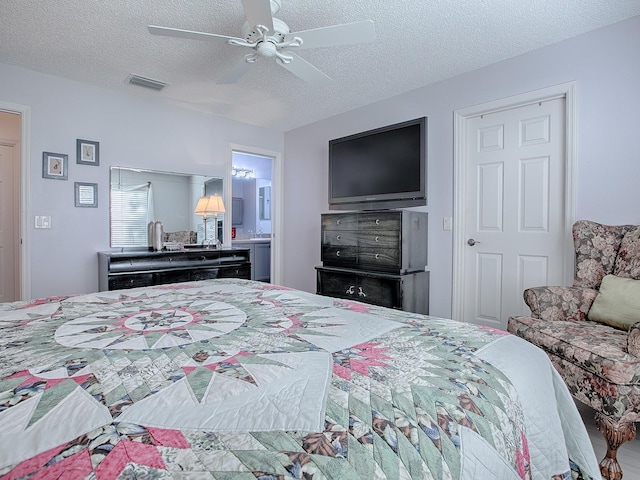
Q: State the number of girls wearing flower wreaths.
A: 0